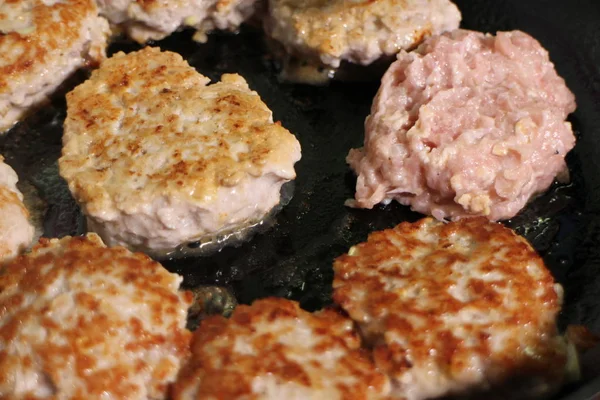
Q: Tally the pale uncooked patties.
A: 1